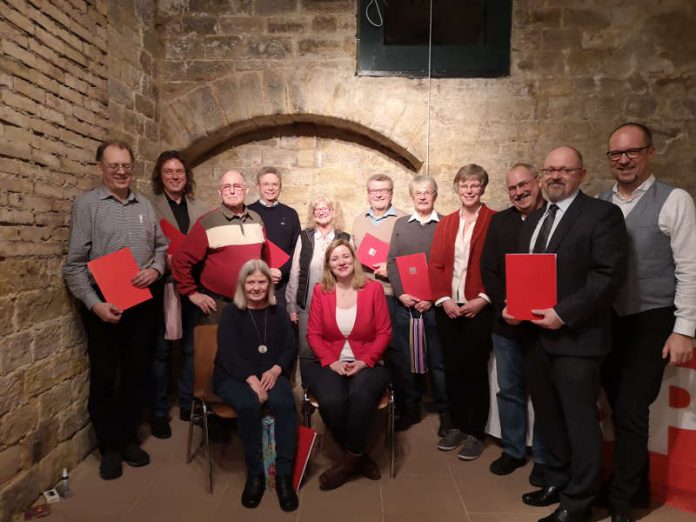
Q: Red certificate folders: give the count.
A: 7